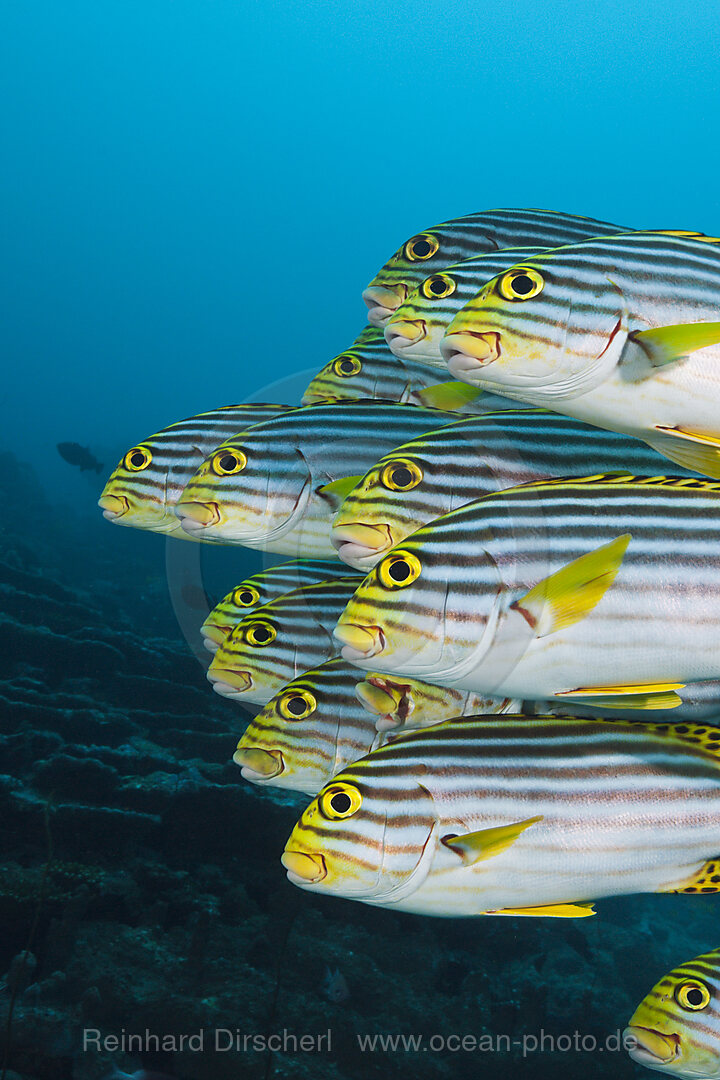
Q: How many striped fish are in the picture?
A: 14